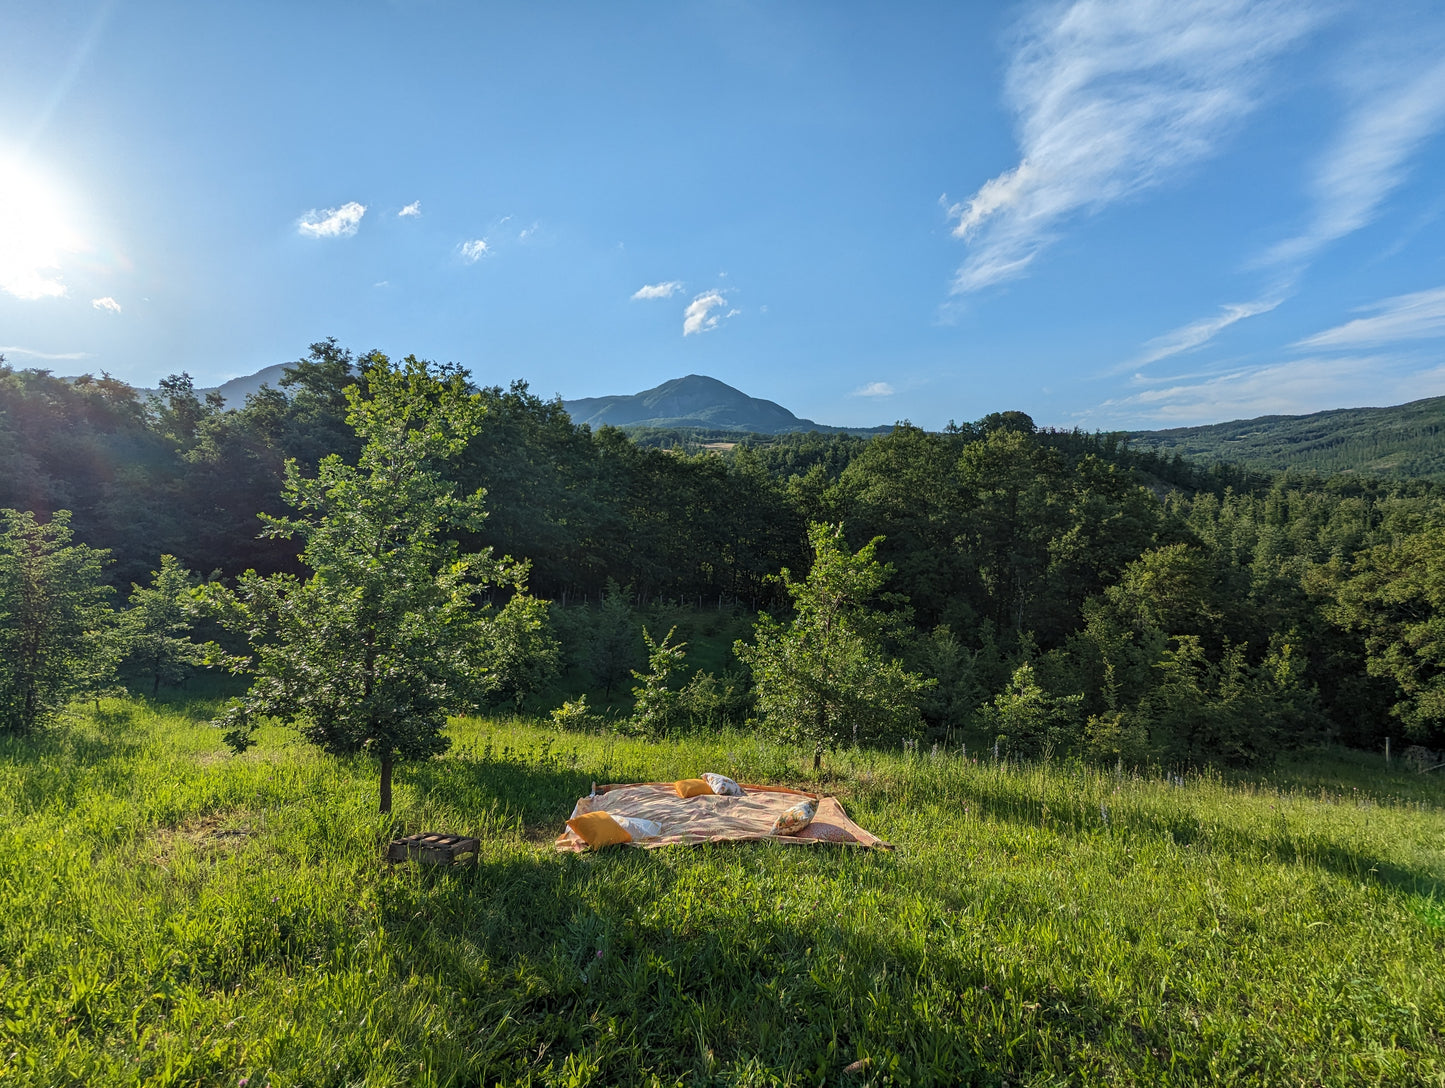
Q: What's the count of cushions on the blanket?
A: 5